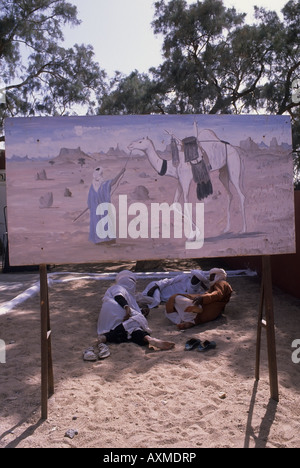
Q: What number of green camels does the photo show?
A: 0